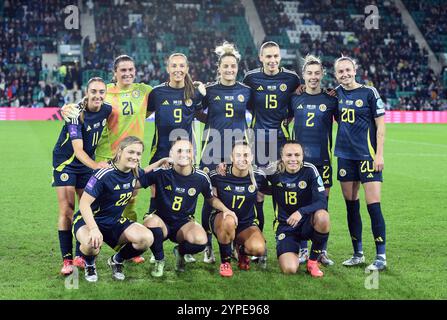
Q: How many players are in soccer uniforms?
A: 11